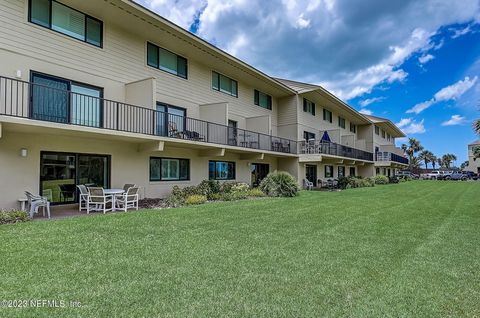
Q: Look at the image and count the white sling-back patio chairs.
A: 4